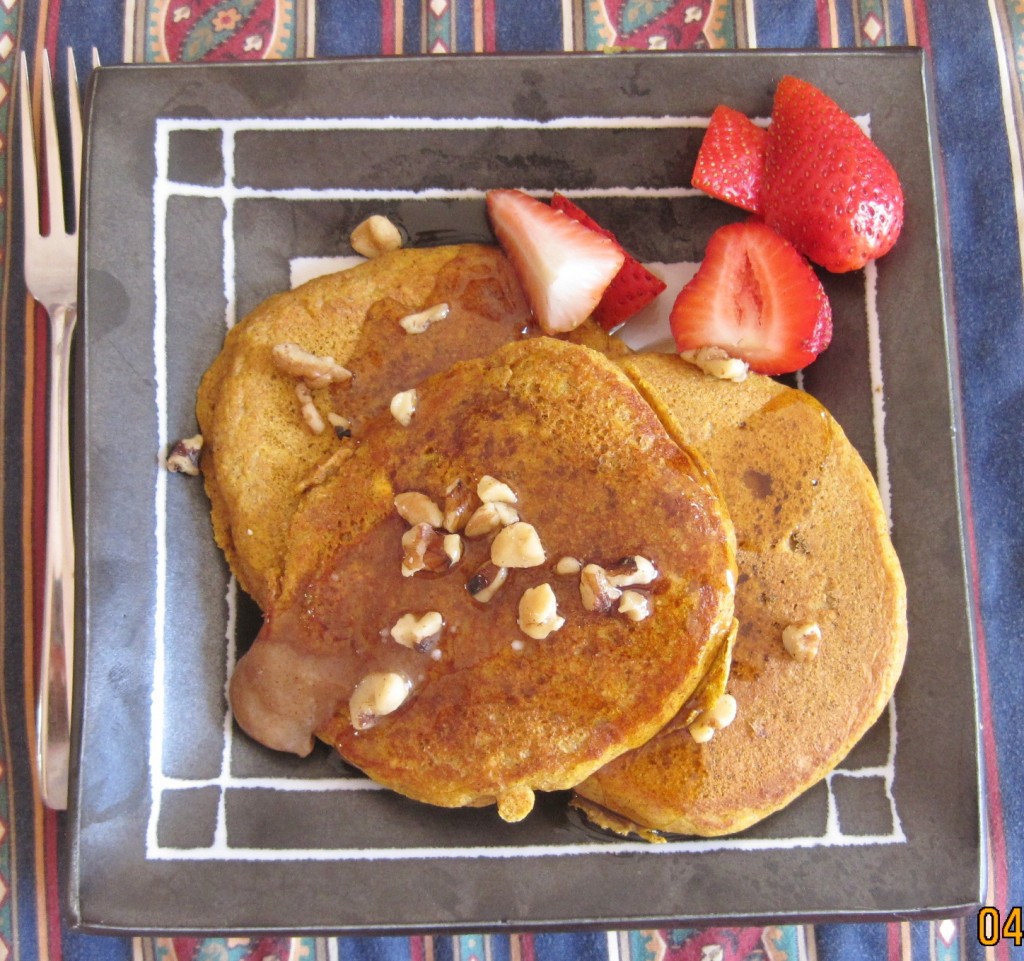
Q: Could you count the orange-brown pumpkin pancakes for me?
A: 3